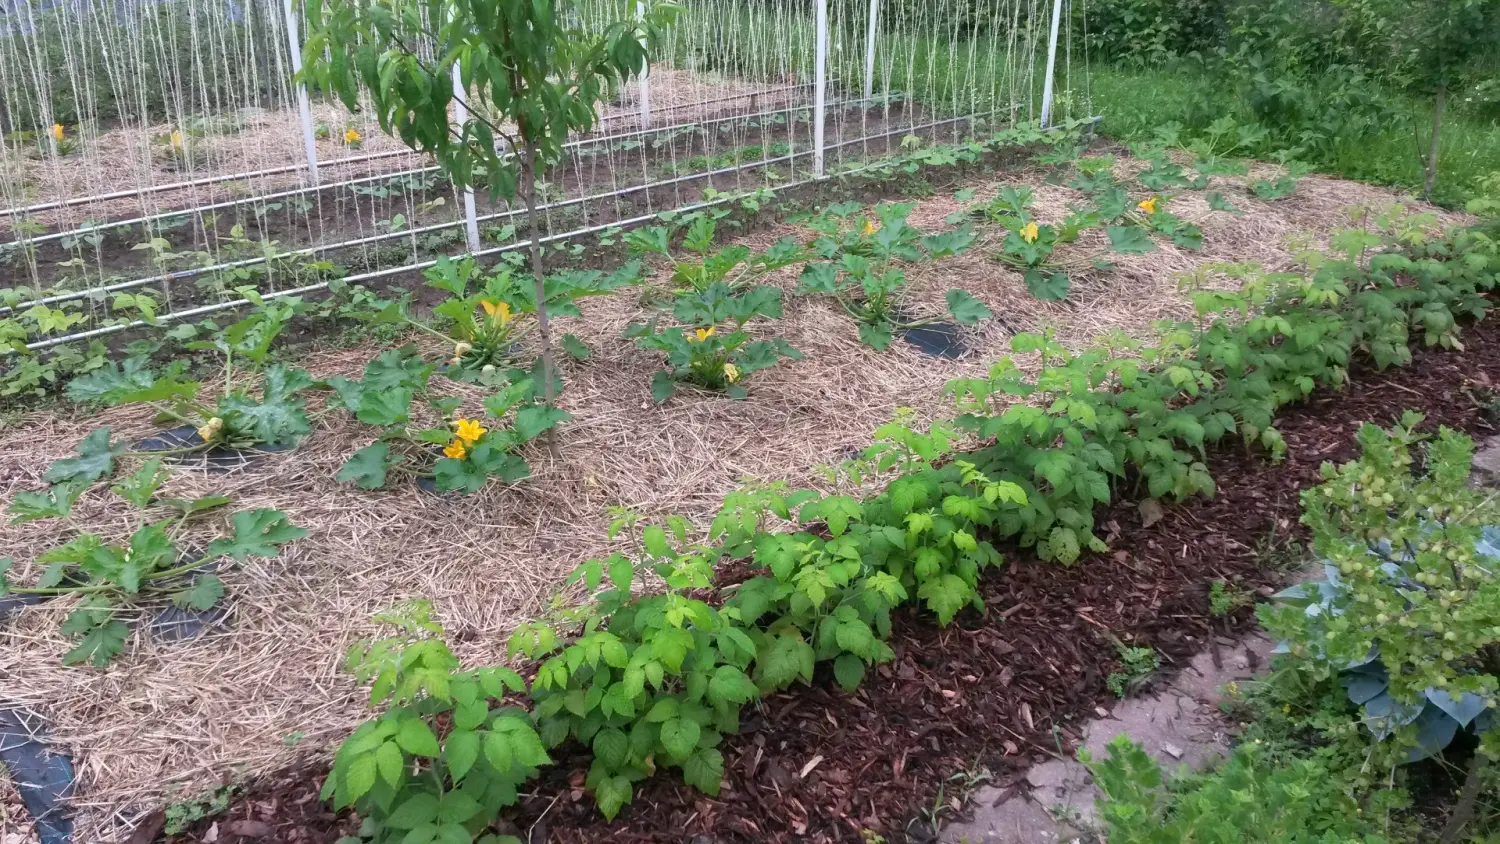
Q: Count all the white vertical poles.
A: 6